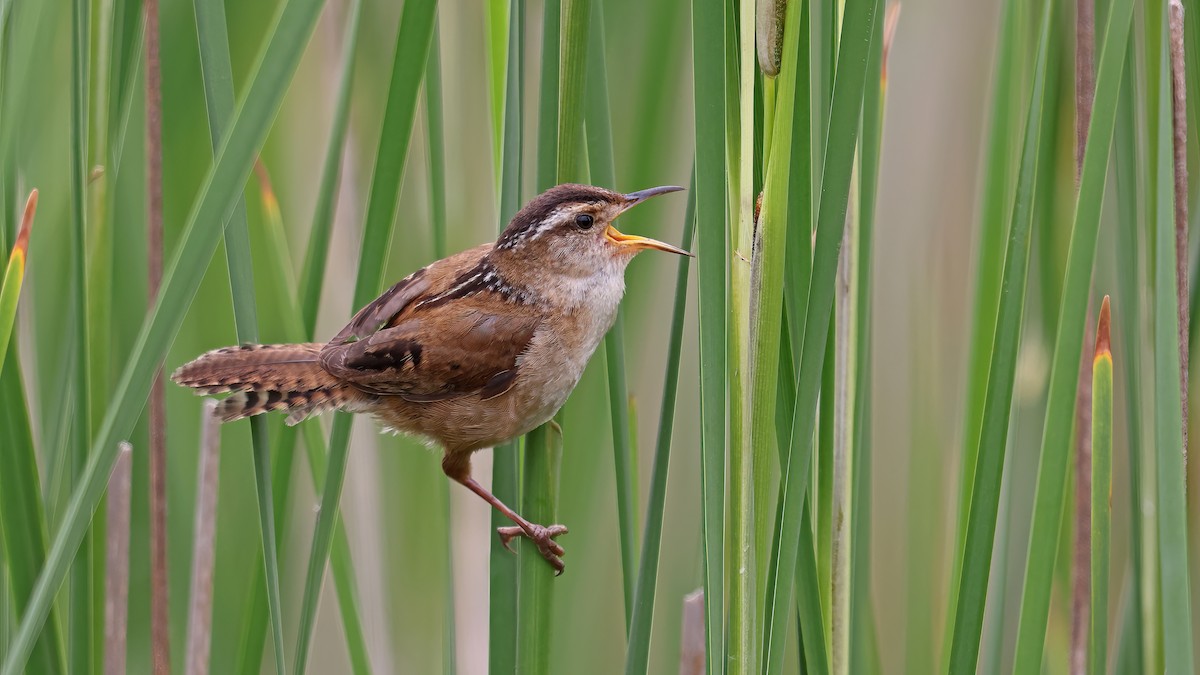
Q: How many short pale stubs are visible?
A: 3